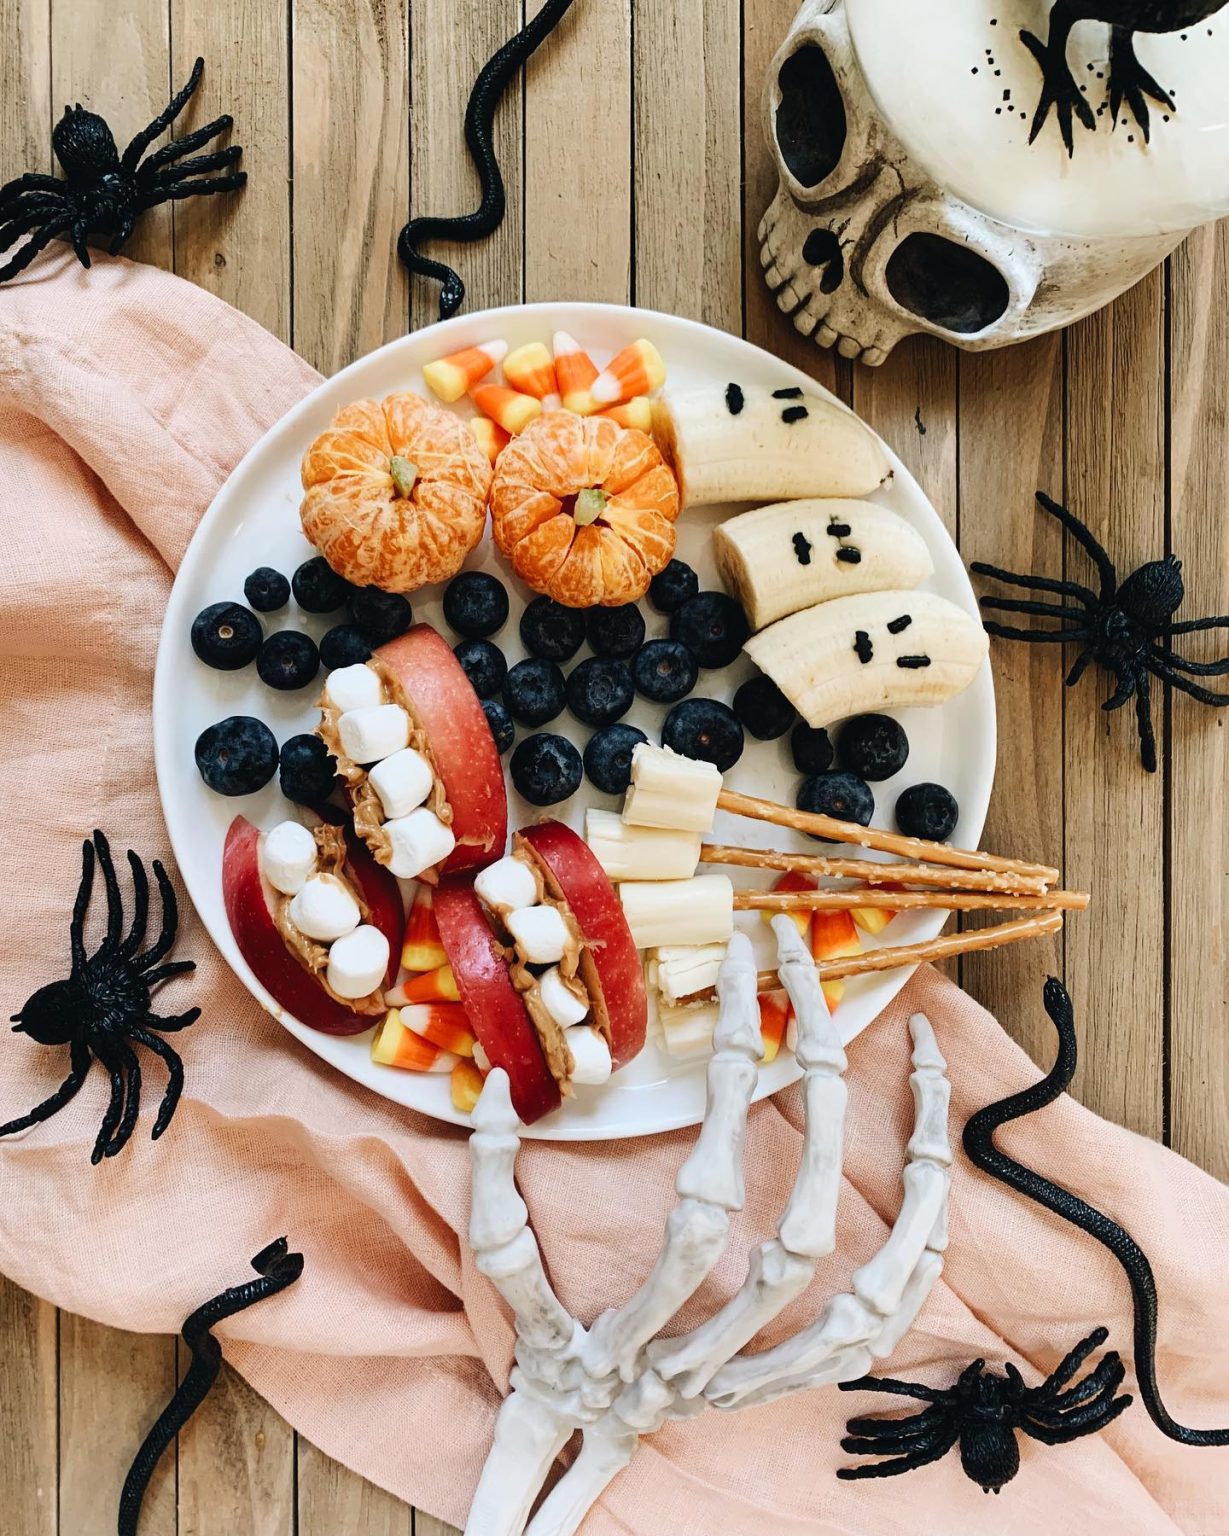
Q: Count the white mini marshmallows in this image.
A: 11